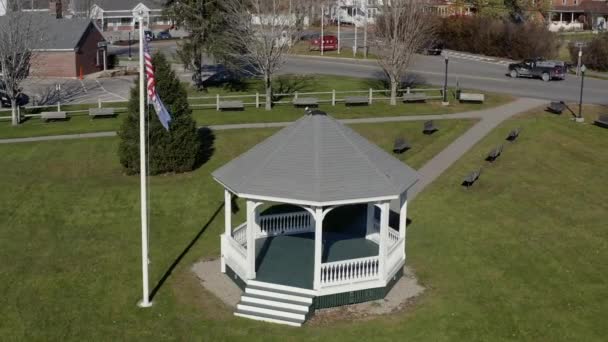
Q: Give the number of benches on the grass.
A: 14